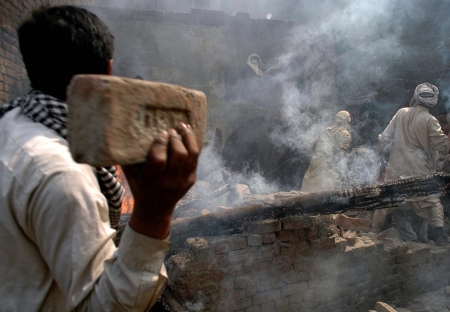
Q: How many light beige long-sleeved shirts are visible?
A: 3